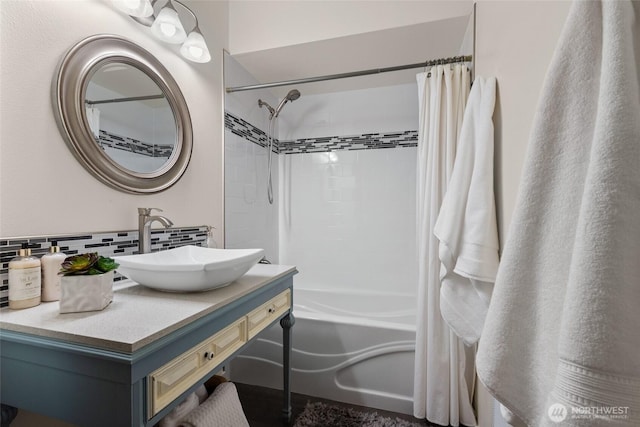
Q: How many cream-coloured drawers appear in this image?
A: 2